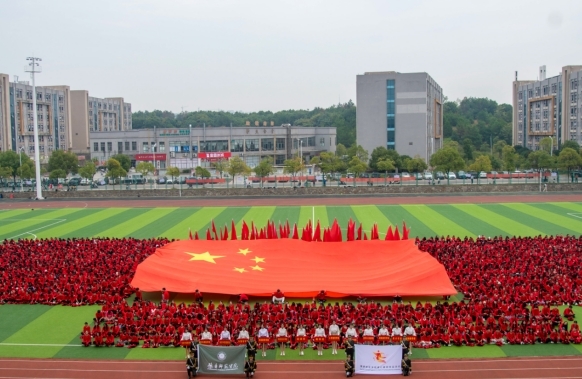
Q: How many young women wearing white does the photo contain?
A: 14